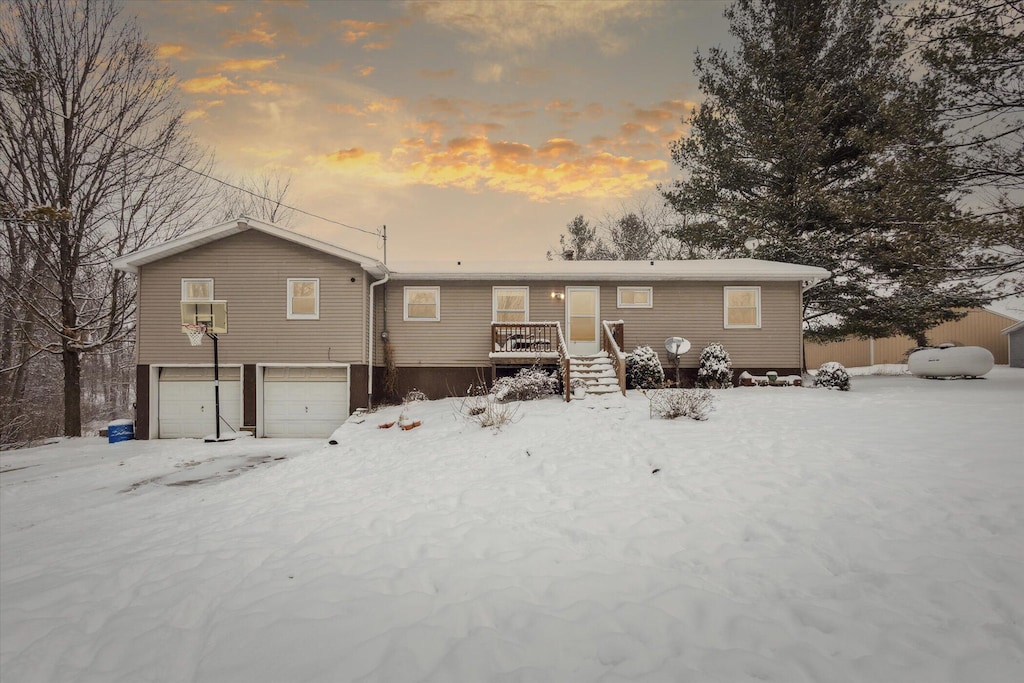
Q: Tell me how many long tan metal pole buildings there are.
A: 1